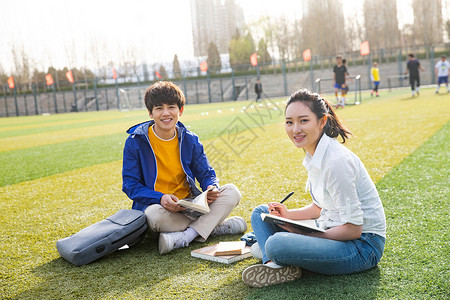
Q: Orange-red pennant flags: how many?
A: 9